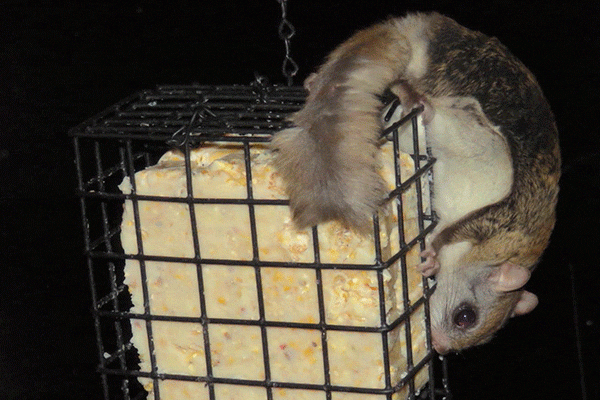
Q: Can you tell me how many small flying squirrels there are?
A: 1